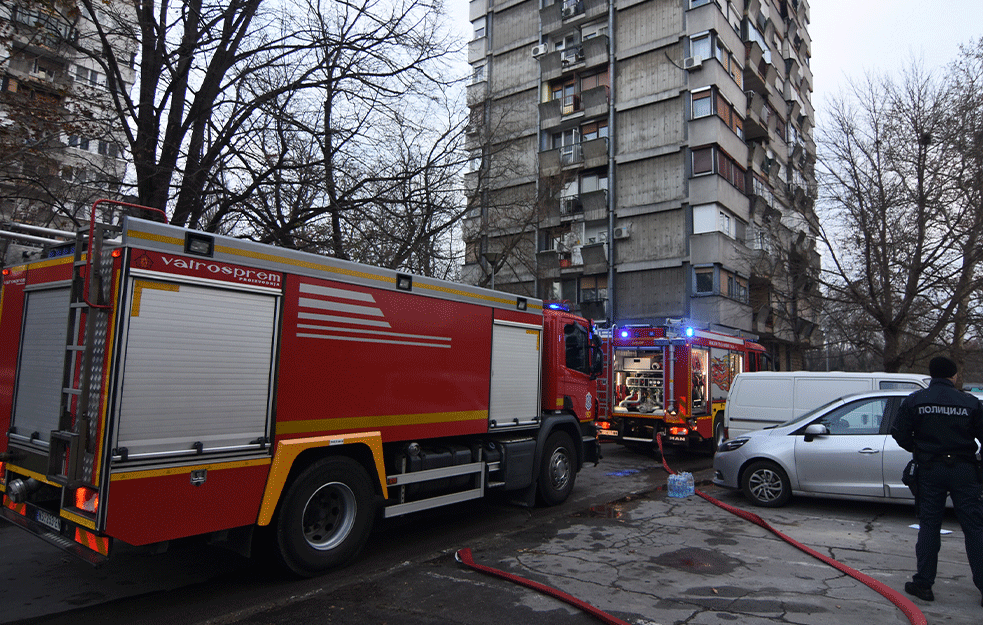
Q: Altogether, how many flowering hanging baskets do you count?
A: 0